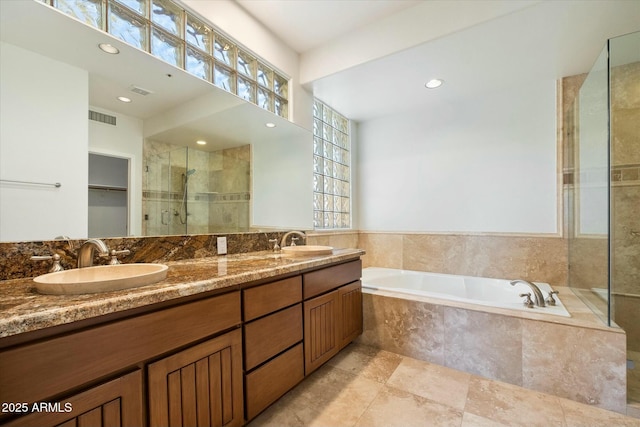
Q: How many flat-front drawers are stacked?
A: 3